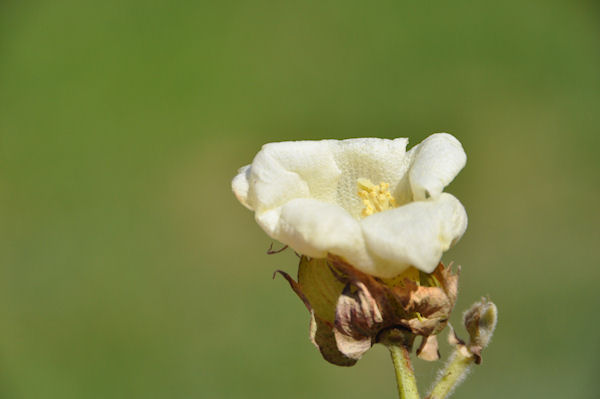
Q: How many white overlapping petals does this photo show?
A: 5